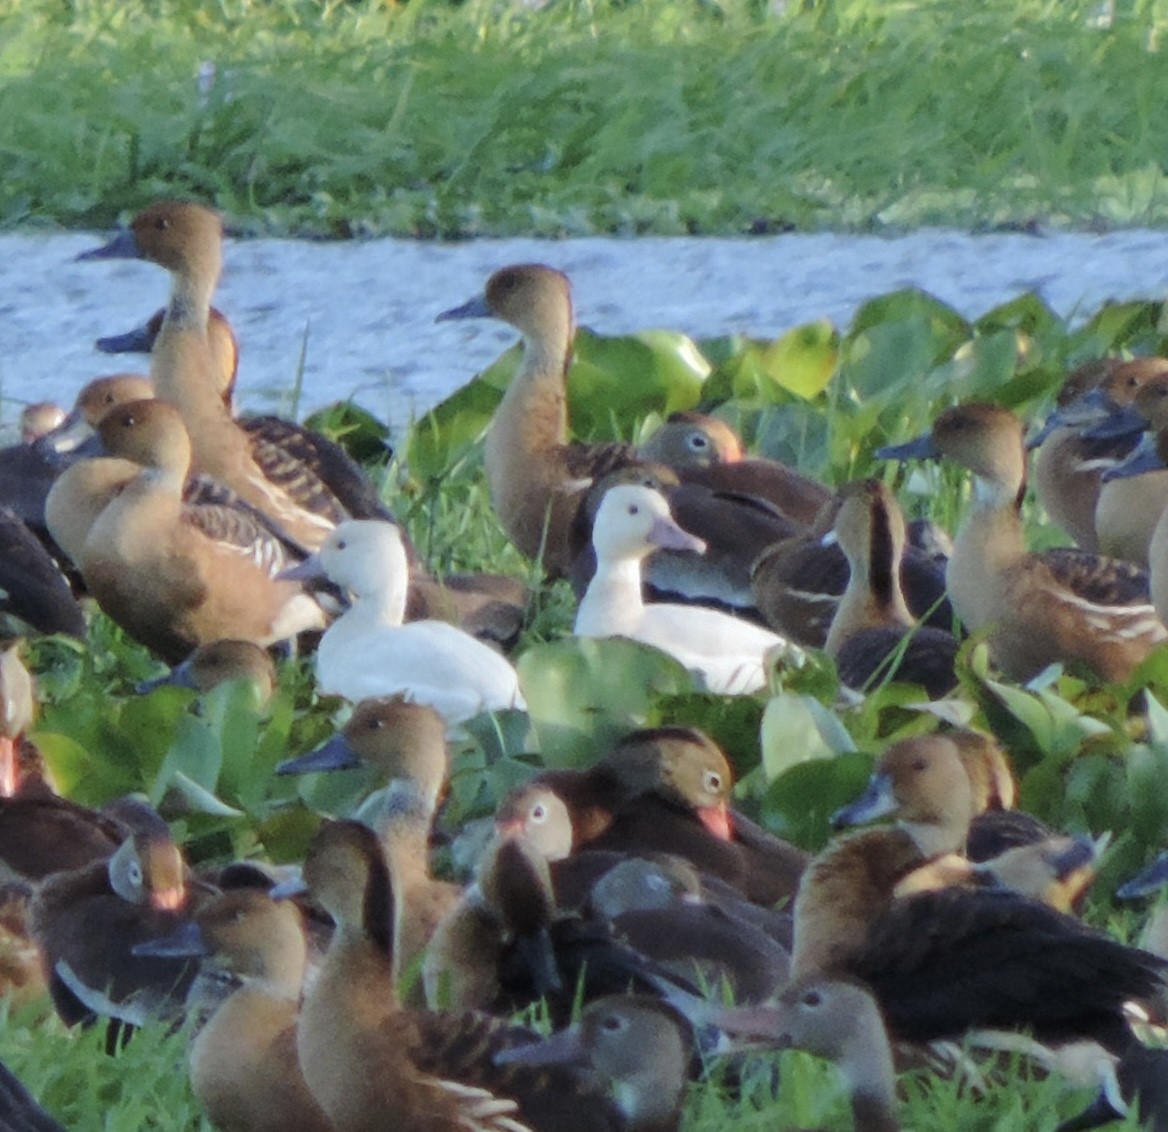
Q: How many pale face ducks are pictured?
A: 2